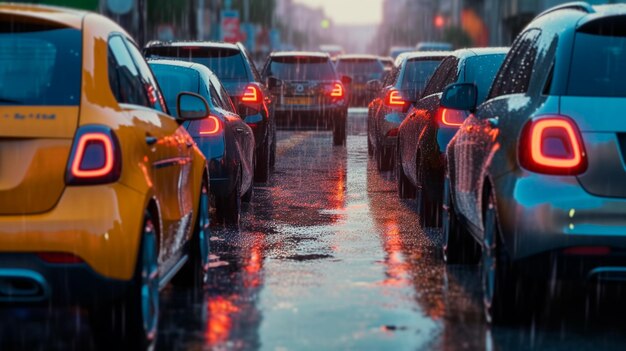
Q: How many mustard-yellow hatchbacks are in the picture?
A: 1